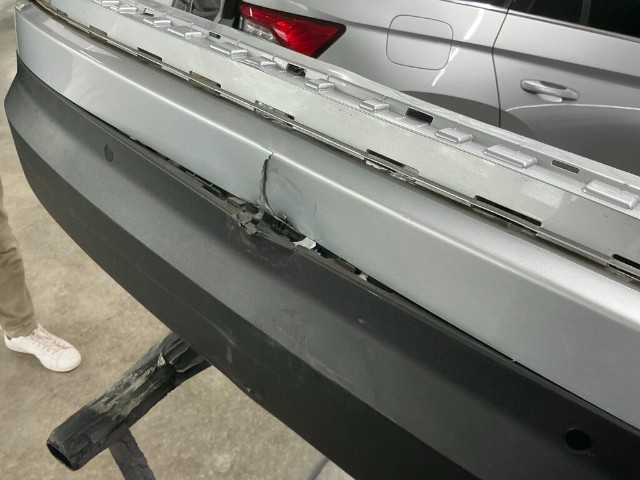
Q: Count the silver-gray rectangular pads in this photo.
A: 11